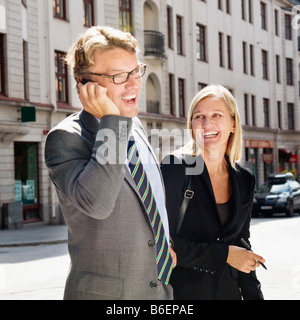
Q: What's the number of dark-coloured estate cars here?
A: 1